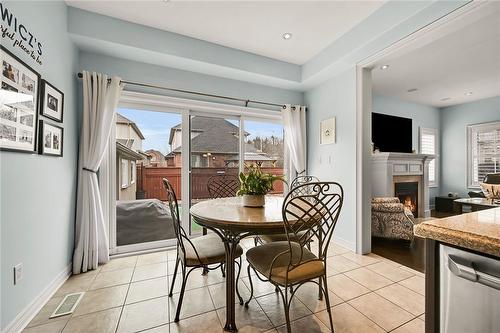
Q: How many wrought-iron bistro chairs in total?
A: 4